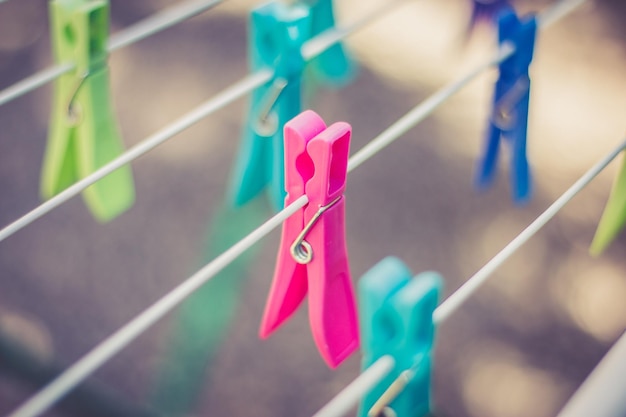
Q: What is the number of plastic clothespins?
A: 8